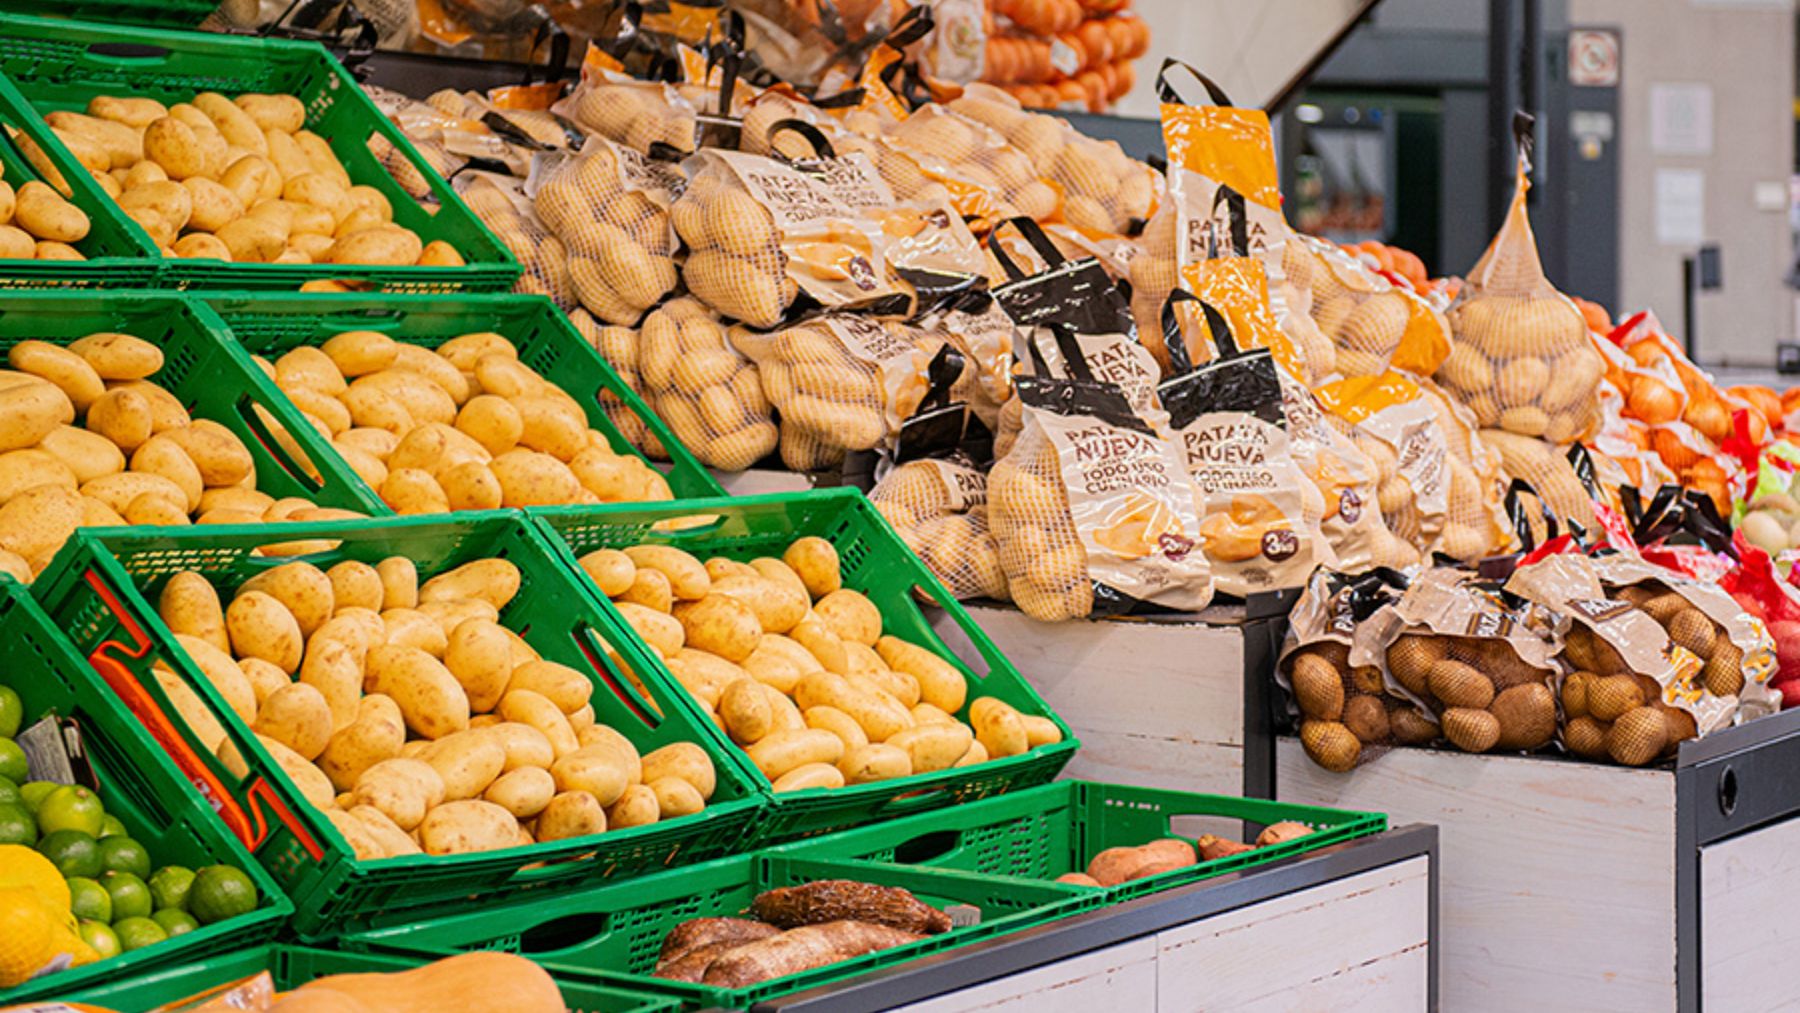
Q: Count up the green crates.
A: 11